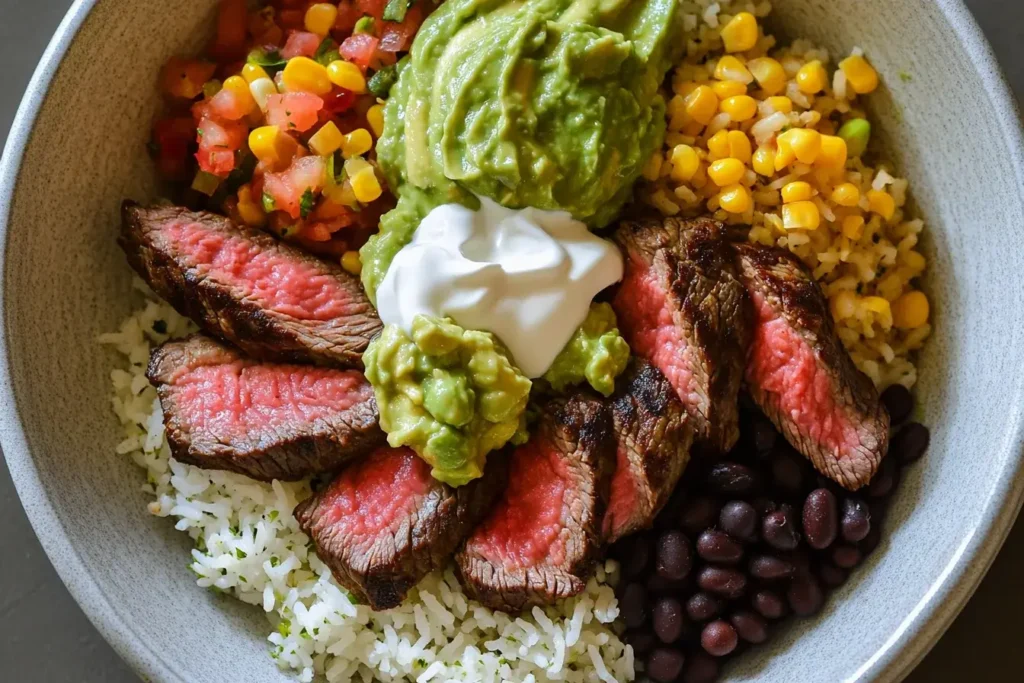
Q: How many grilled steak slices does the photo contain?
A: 7